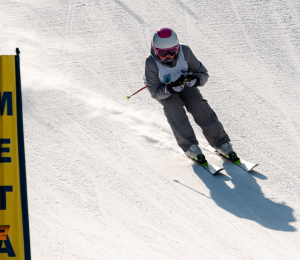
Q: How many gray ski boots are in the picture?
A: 2